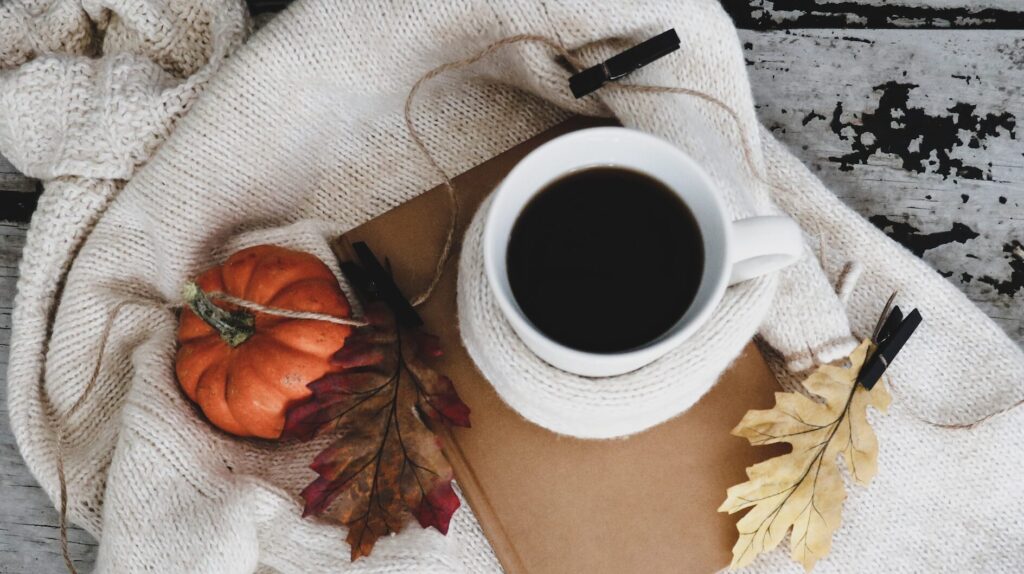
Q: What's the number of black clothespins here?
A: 3